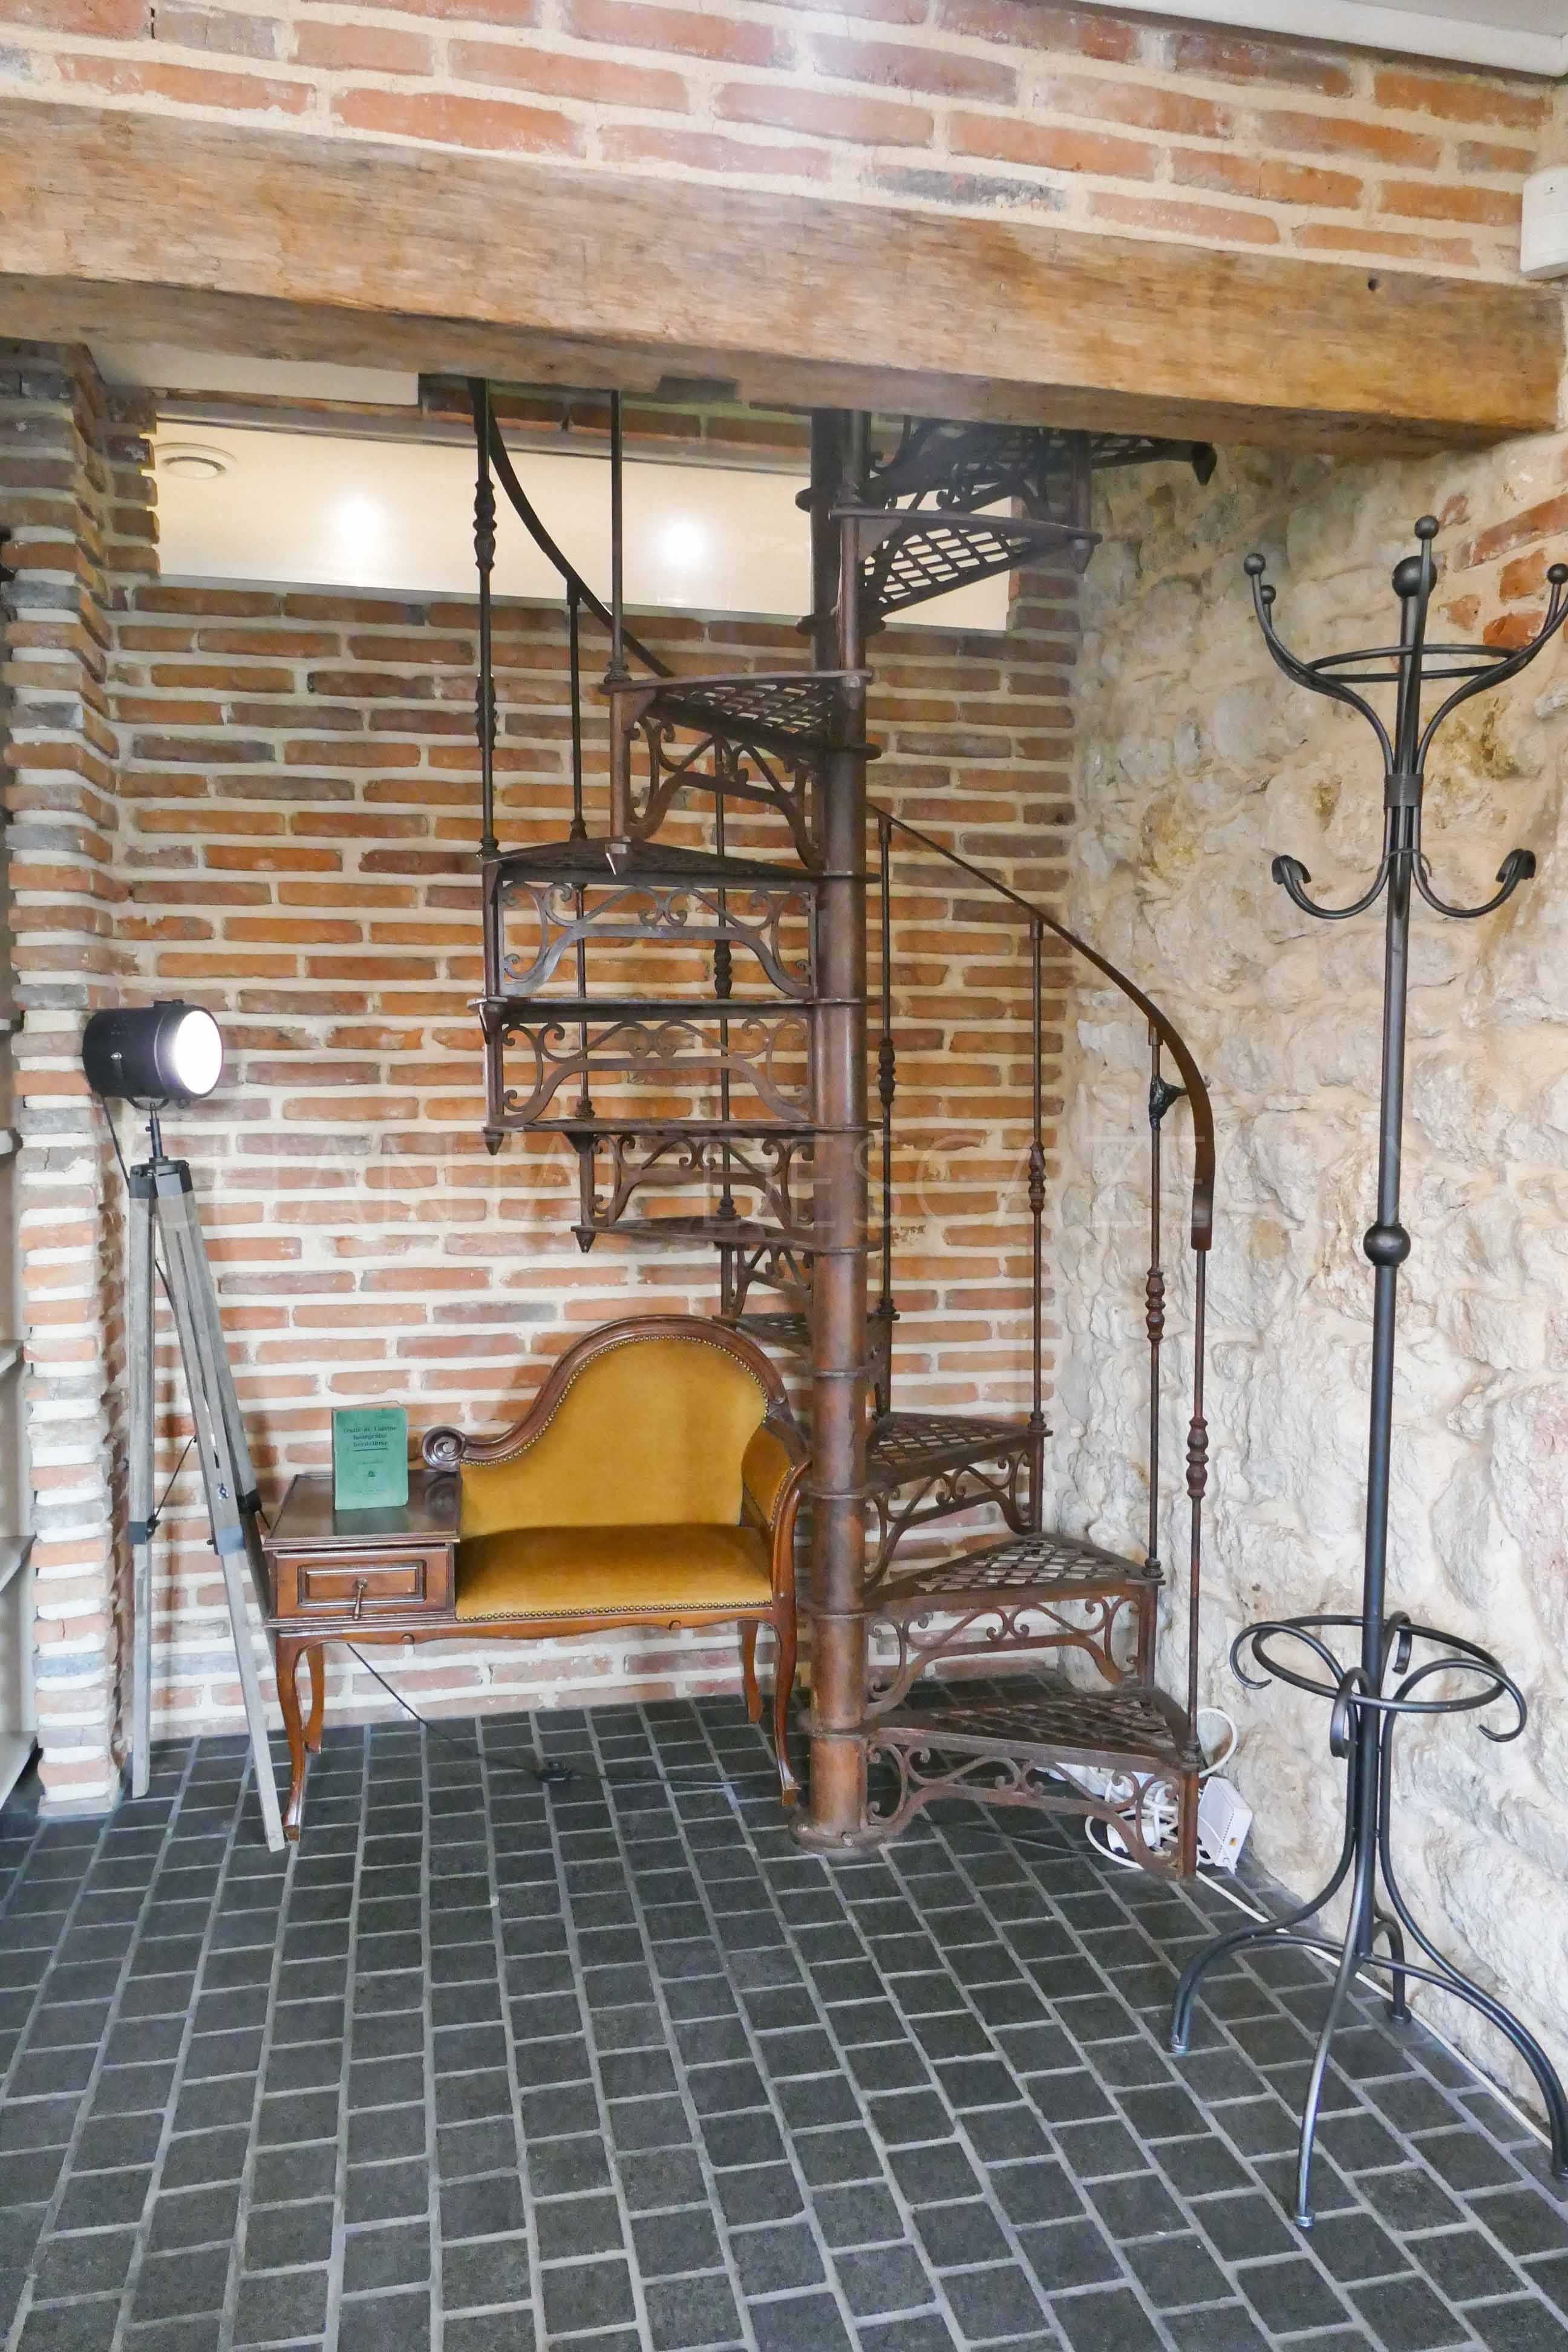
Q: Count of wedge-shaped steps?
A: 11